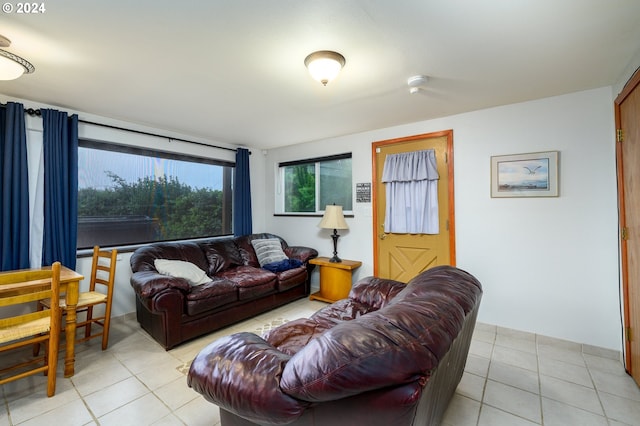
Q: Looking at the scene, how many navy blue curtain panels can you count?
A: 3